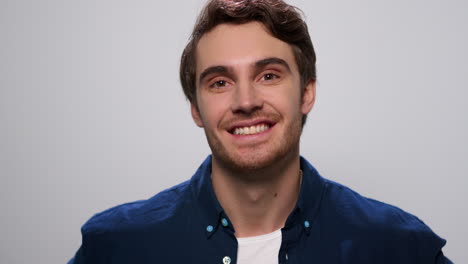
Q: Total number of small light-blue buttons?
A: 3